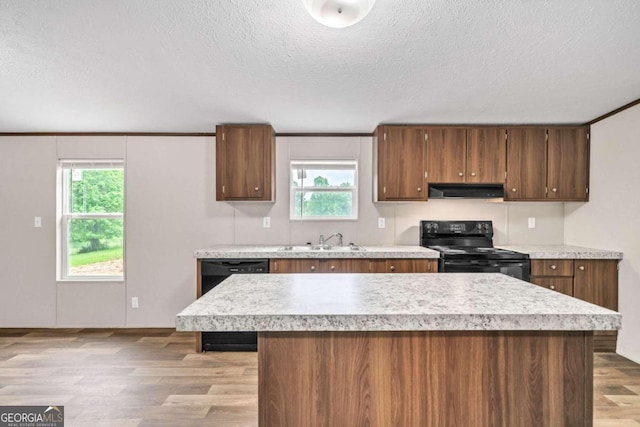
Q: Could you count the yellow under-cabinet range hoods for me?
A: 0